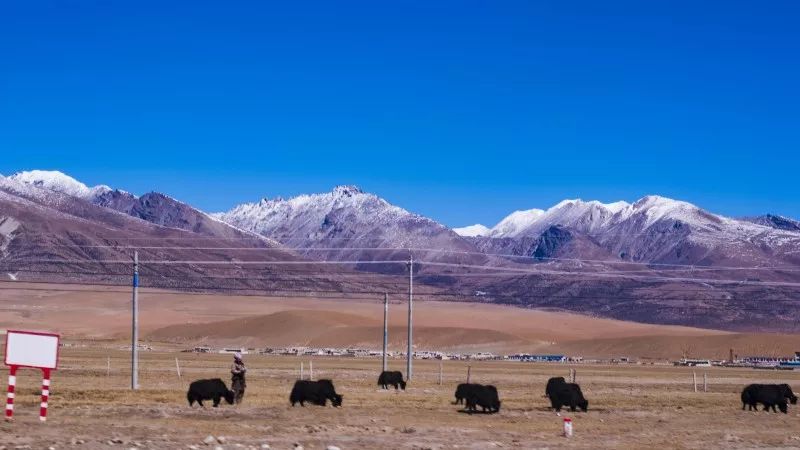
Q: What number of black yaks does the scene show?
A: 9